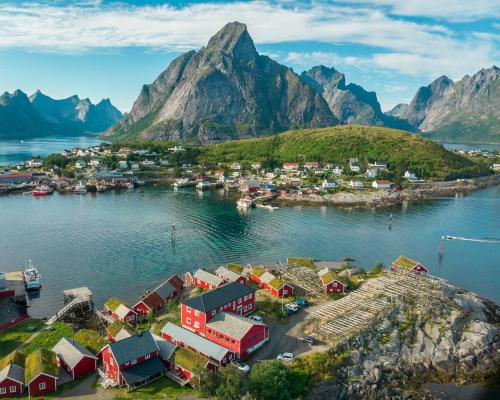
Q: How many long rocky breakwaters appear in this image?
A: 1